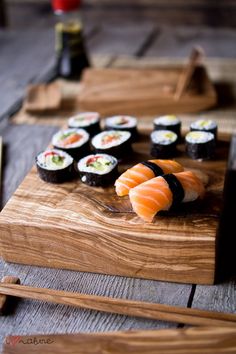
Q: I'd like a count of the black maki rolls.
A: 10